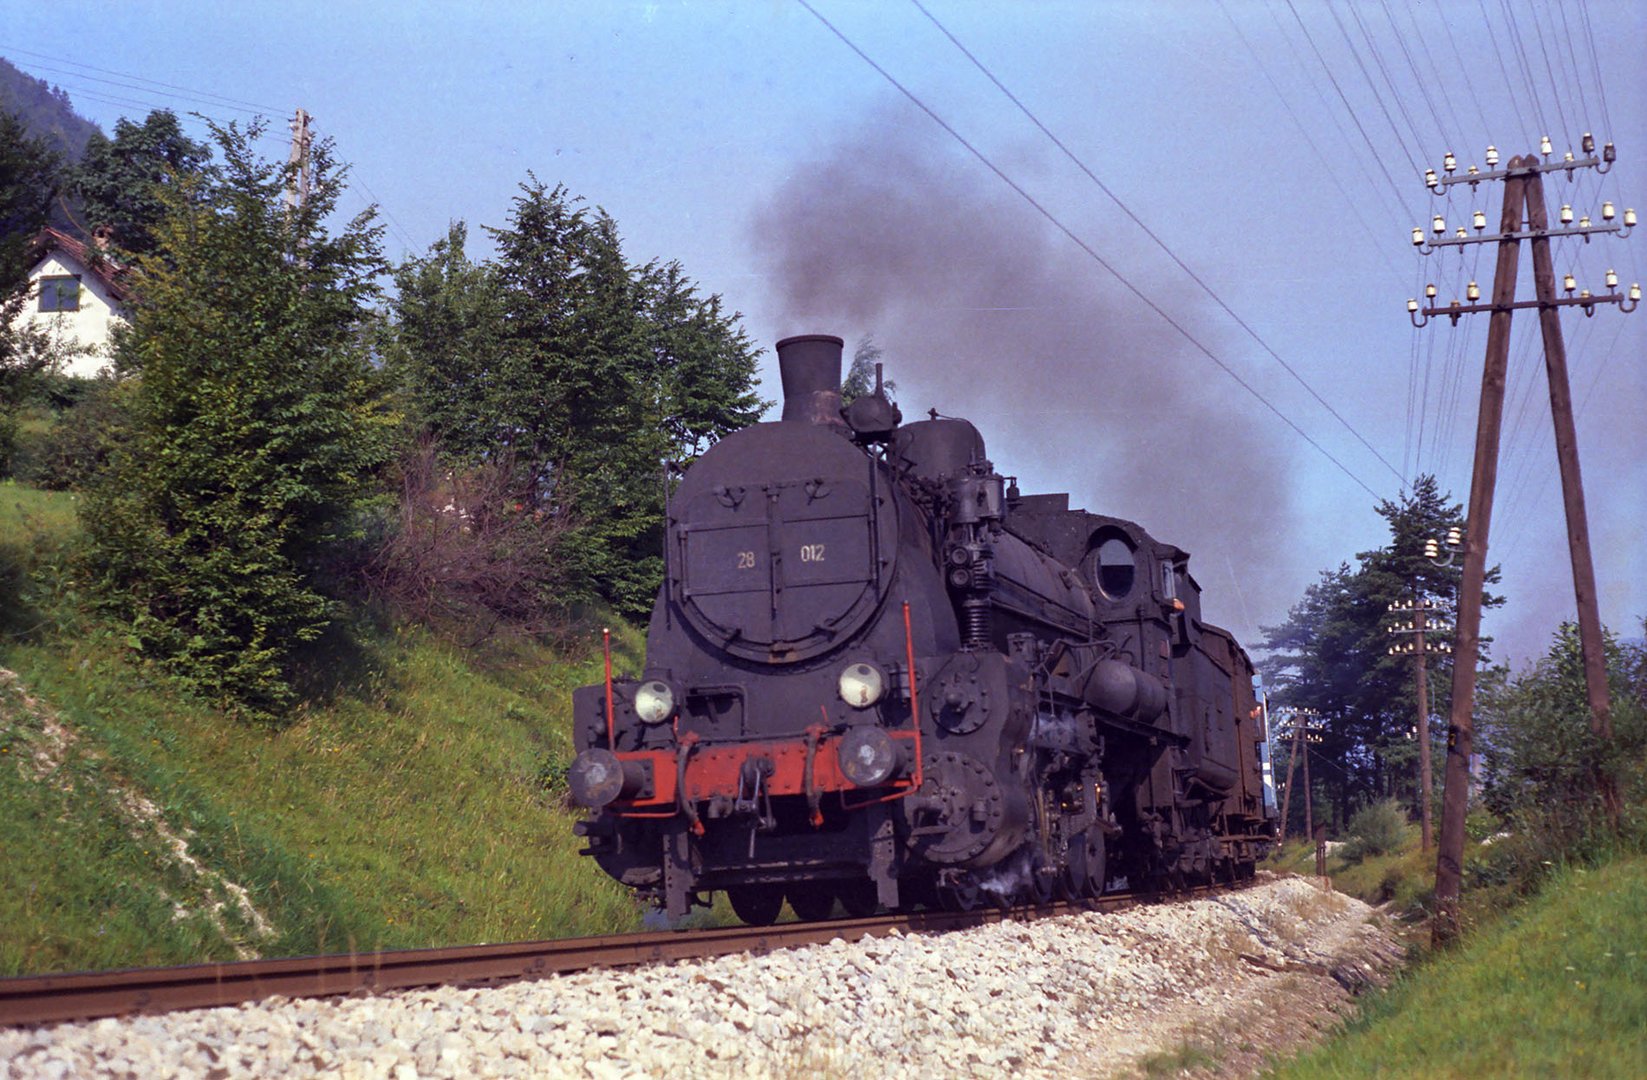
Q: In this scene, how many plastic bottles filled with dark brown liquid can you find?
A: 0